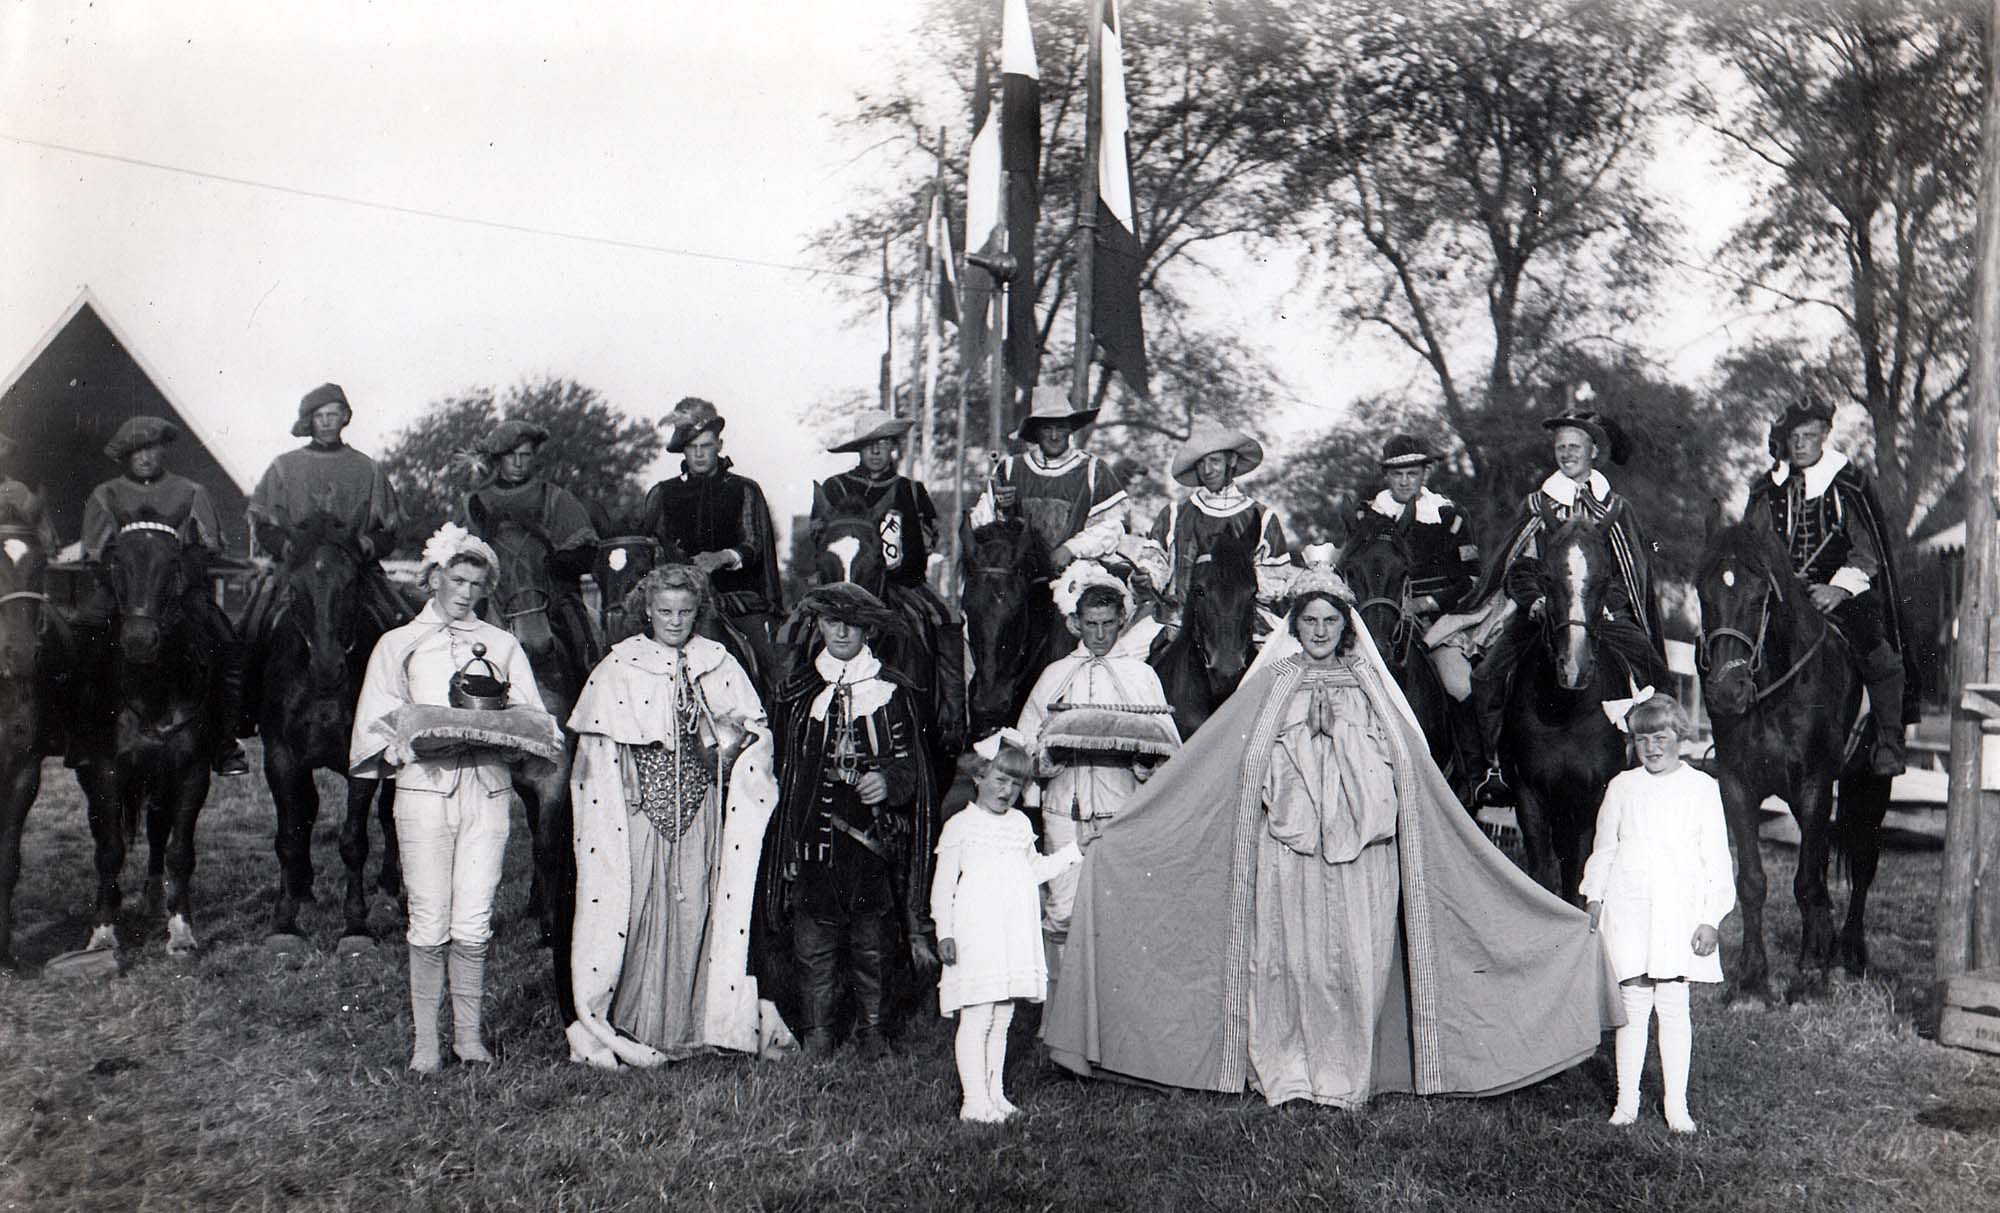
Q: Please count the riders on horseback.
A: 11